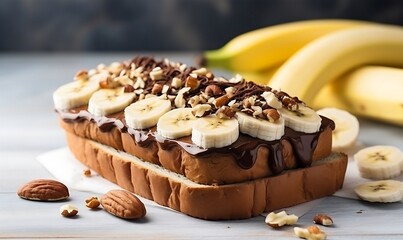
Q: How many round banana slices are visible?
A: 10